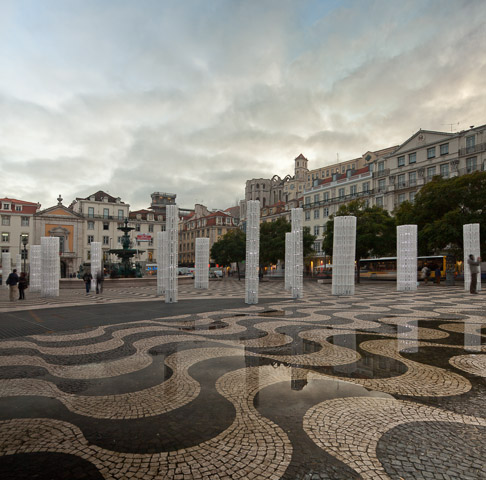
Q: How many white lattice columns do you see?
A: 14